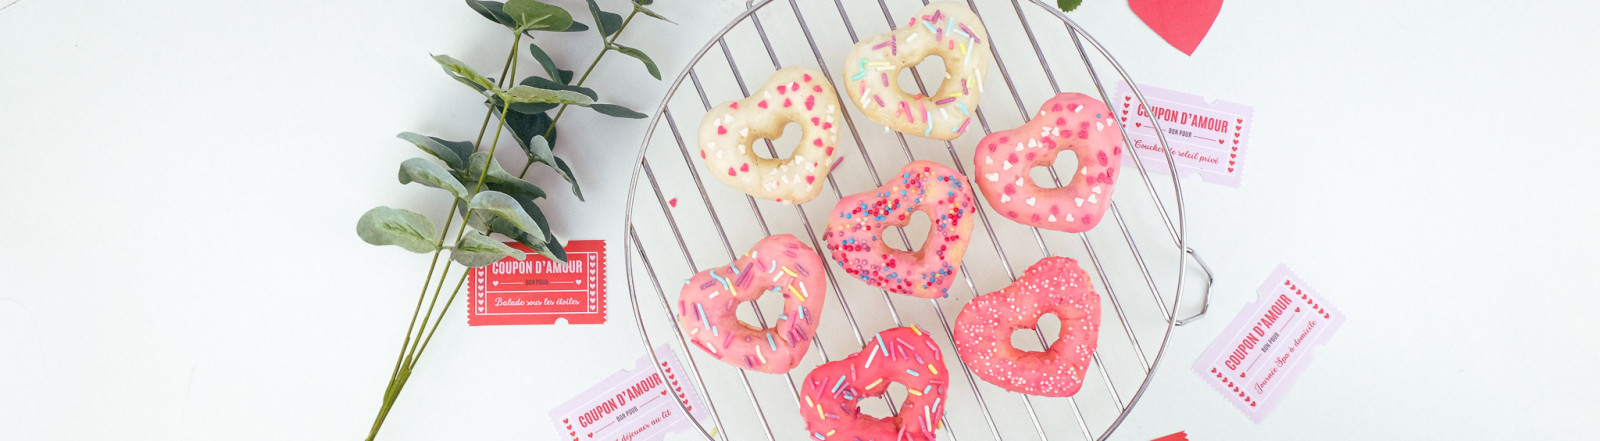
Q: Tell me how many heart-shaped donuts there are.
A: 7